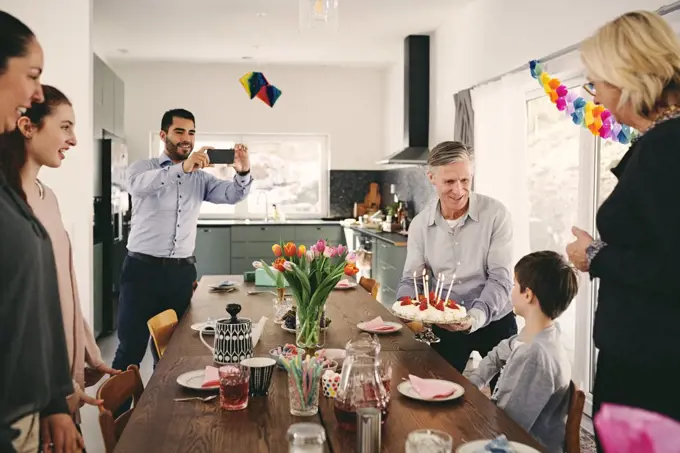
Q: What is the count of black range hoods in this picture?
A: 1